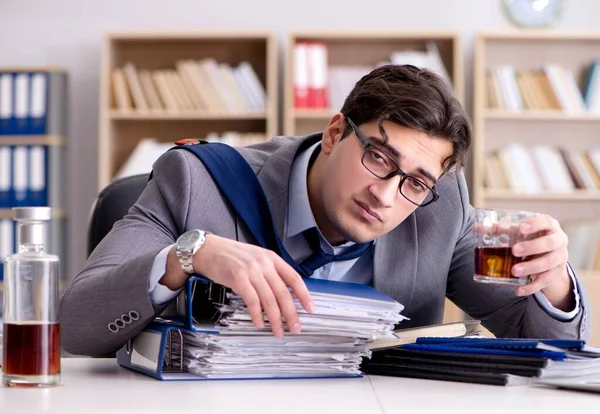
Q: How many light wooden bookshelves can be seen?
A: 3